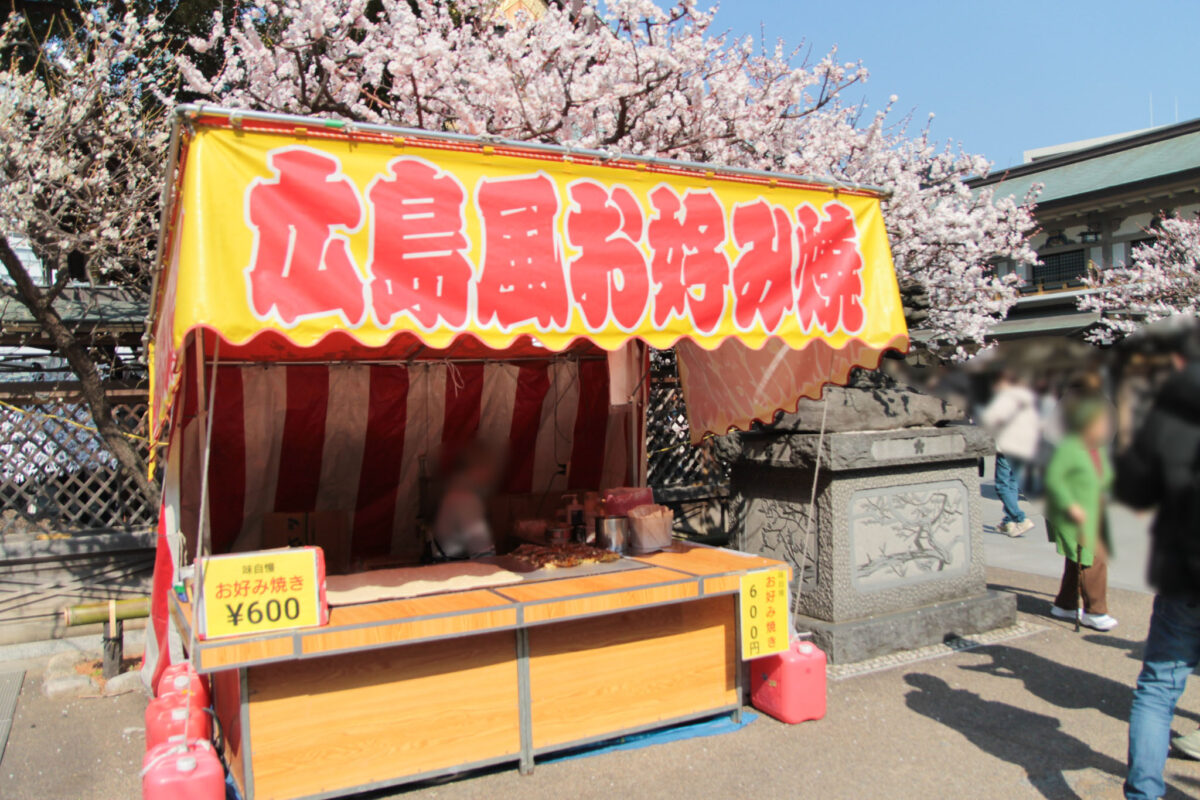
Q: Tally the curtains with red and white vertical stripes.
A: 1